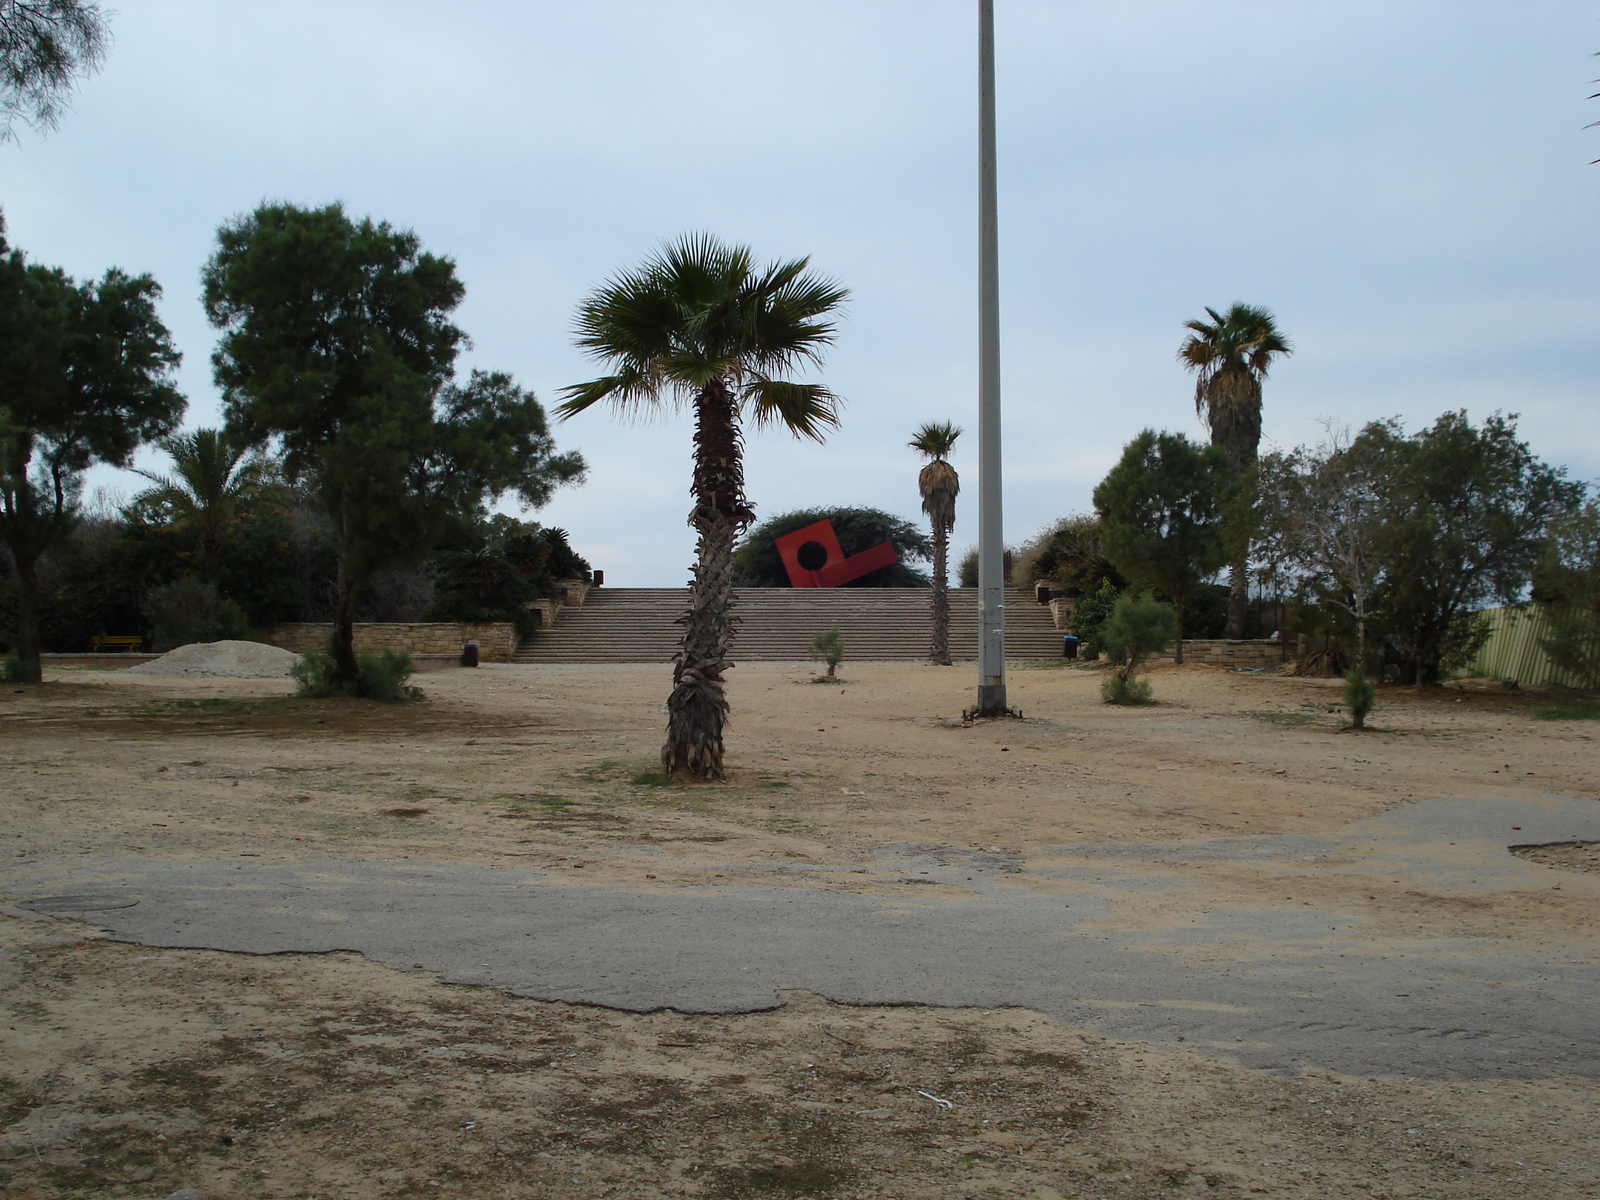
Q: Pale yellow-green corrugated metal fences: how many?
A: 1